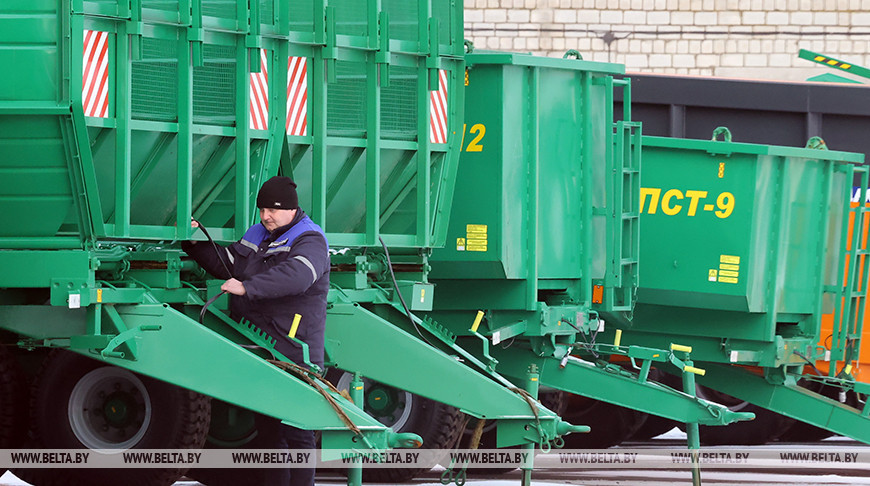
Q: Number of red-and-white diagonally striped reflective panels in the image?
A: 4